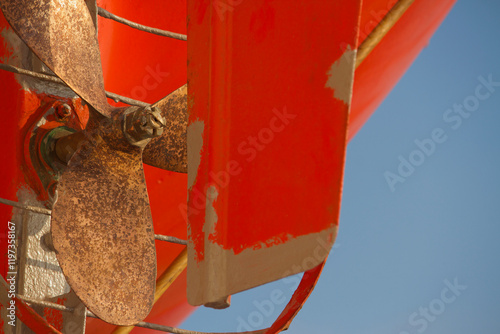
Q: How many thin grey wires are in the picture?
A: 4